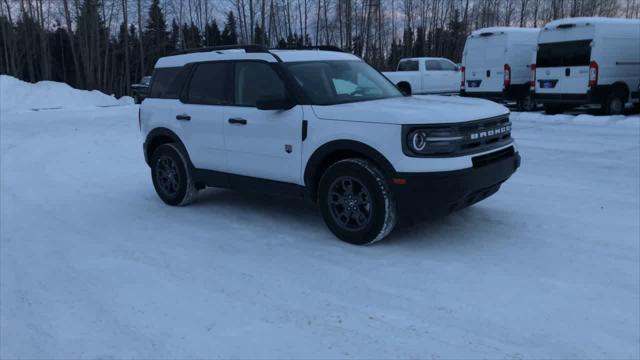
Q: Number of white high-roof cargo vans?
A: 2